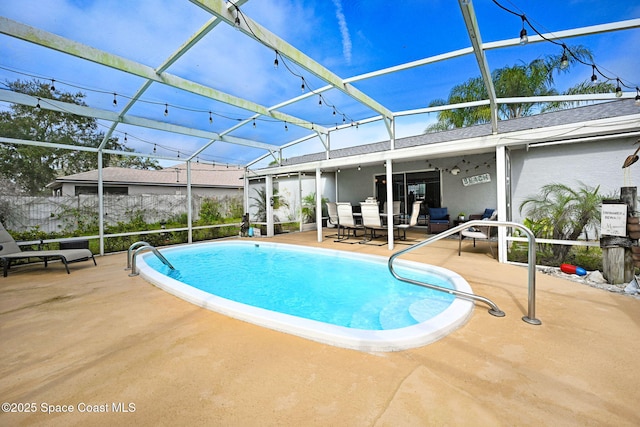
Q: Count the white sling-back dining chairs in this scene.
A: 5